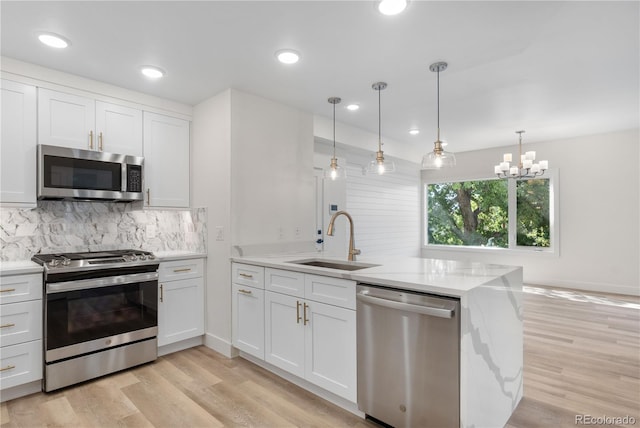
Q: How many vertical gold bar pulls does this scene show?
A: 6